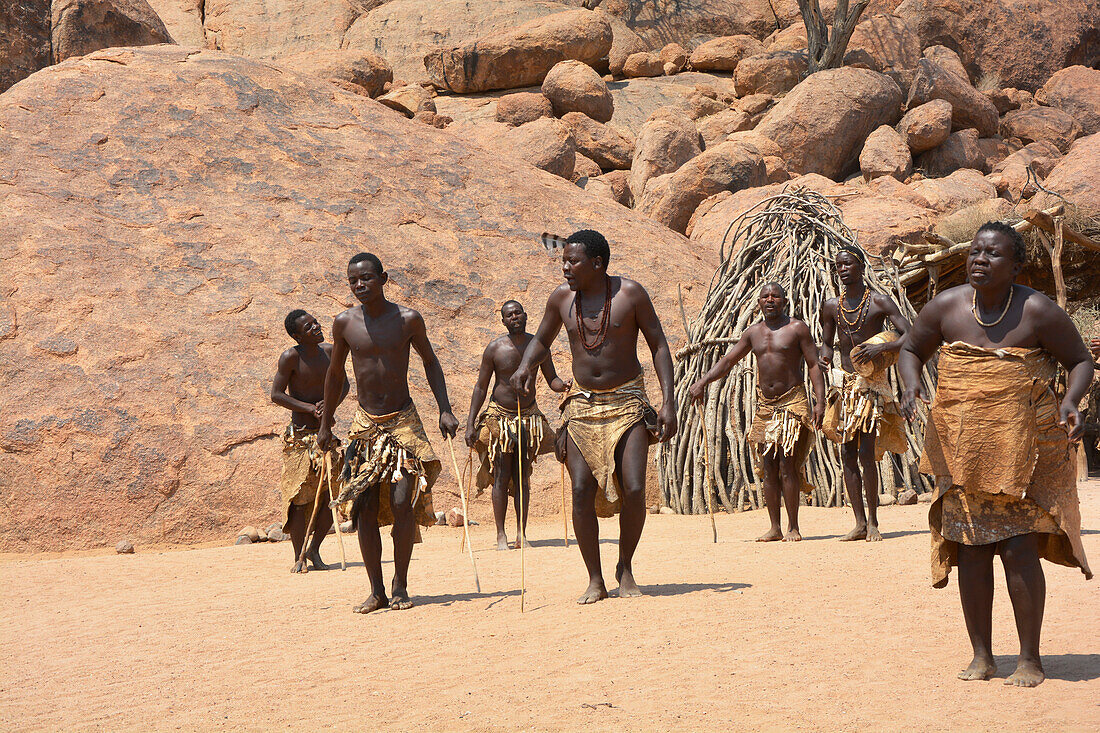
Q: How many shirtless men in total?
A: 6